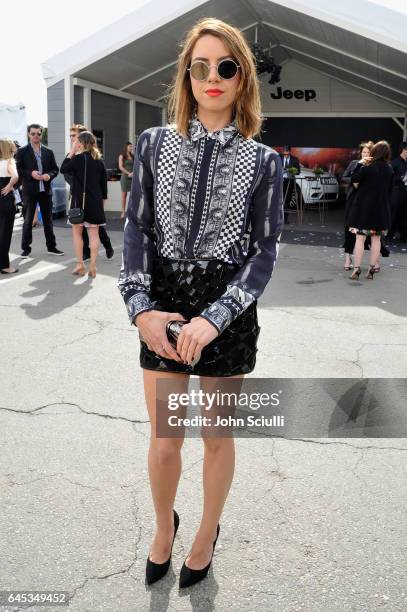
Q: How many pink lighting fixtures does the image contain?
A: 0